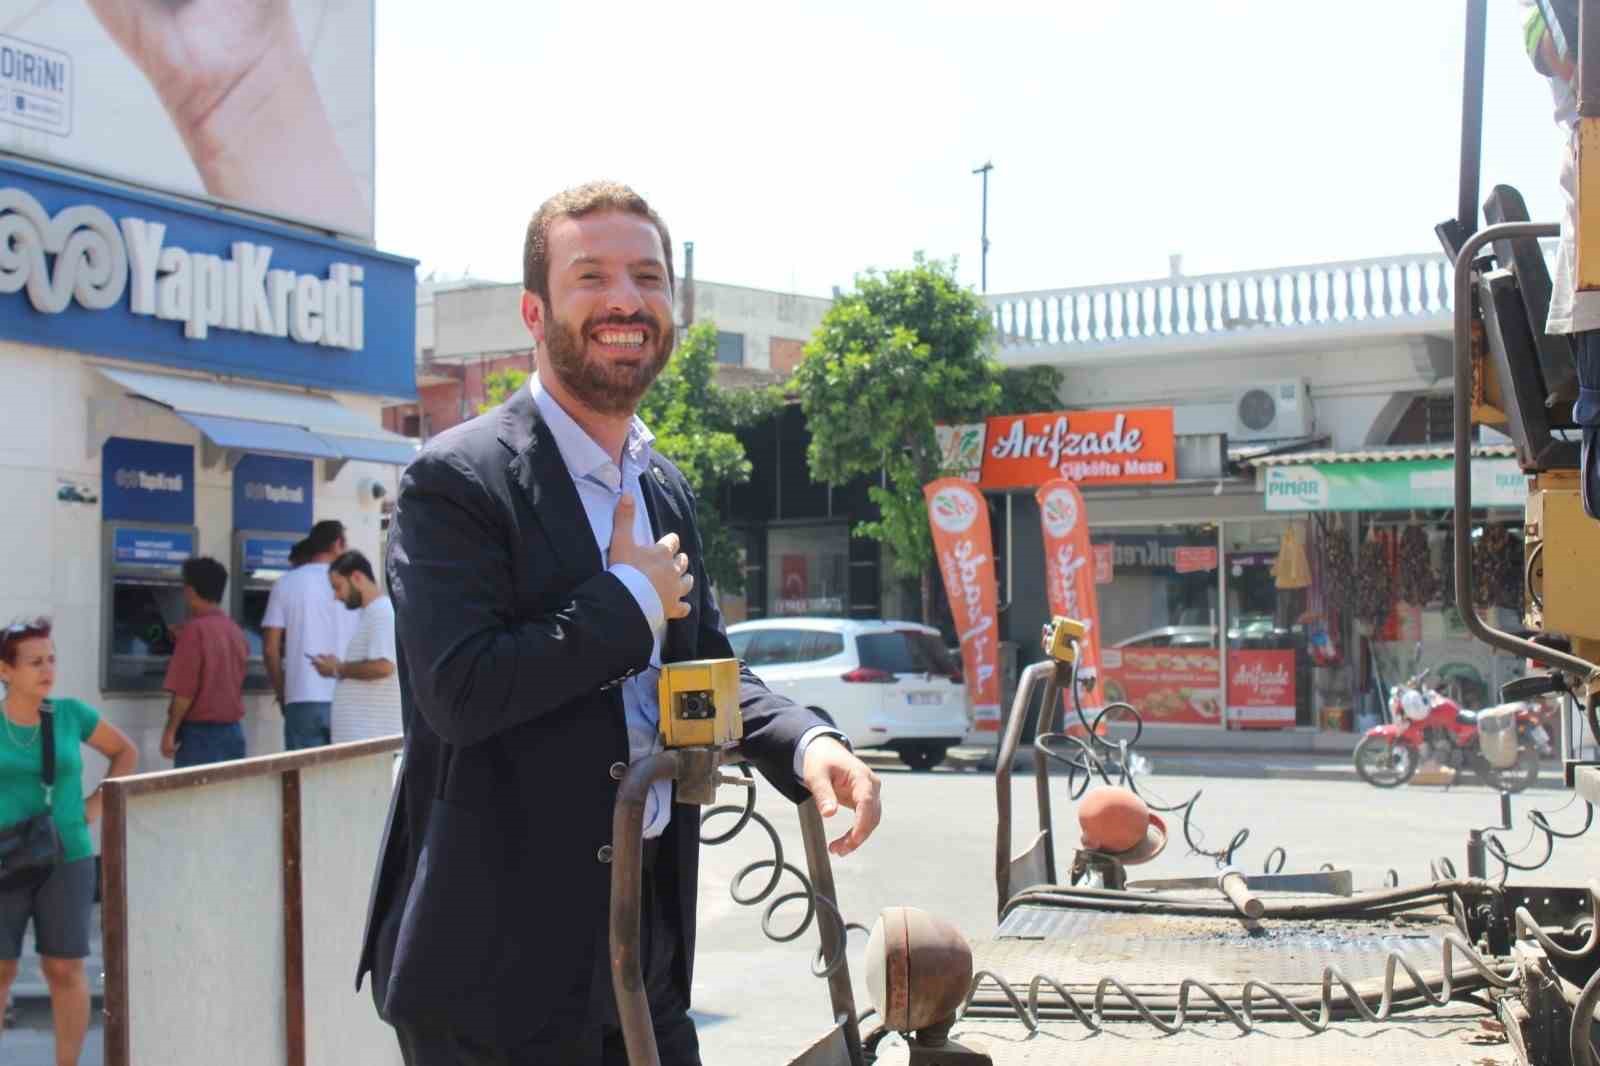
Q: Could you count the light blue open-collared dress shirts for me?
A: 1